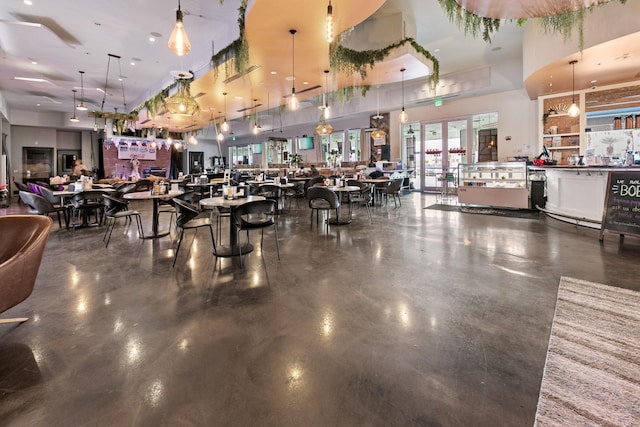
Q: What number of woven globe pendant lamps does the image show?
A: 3